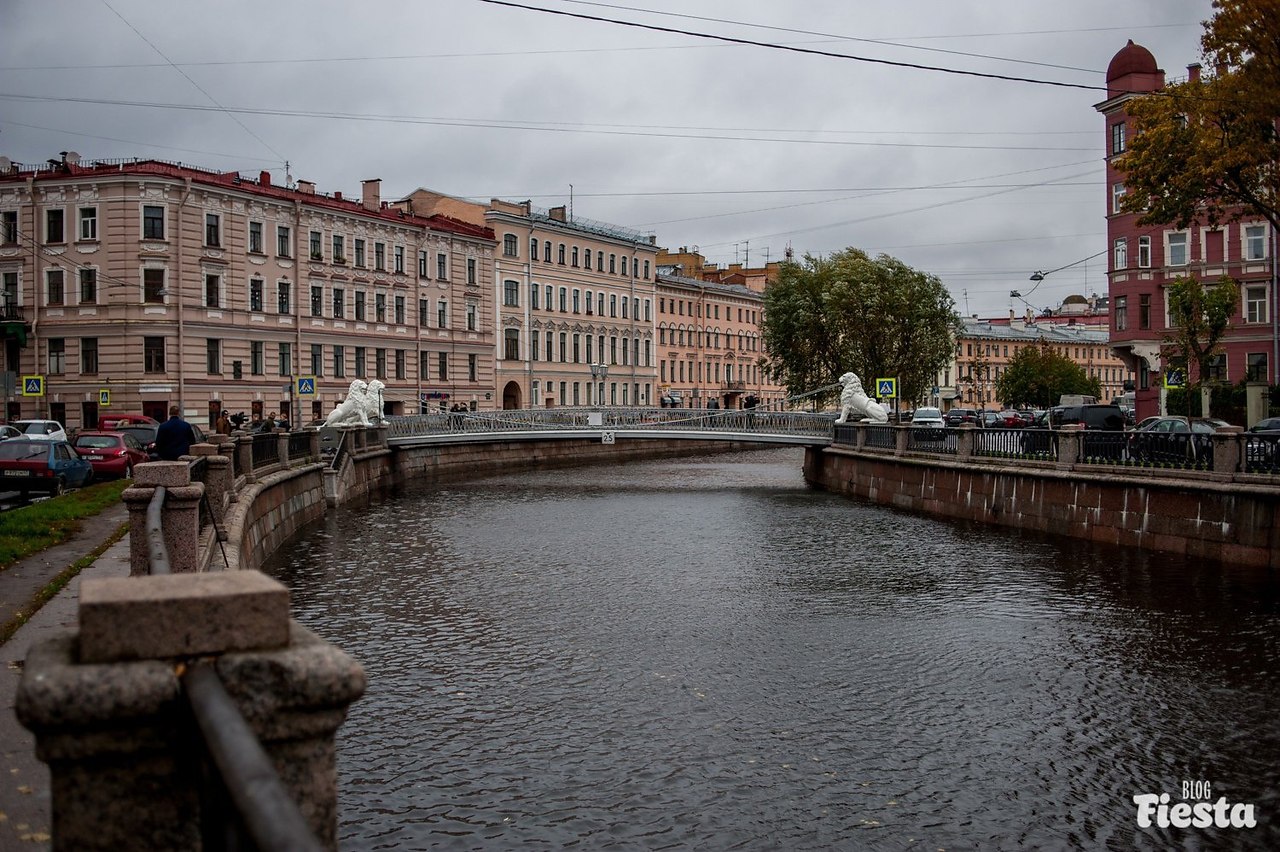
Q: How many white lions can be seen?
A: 3